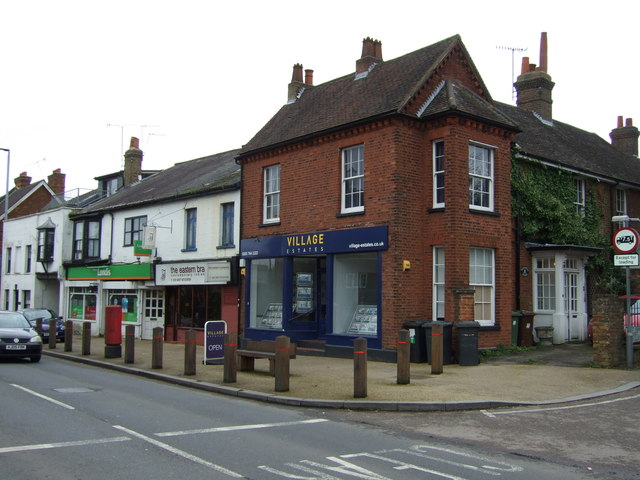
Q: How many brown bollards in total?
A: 12